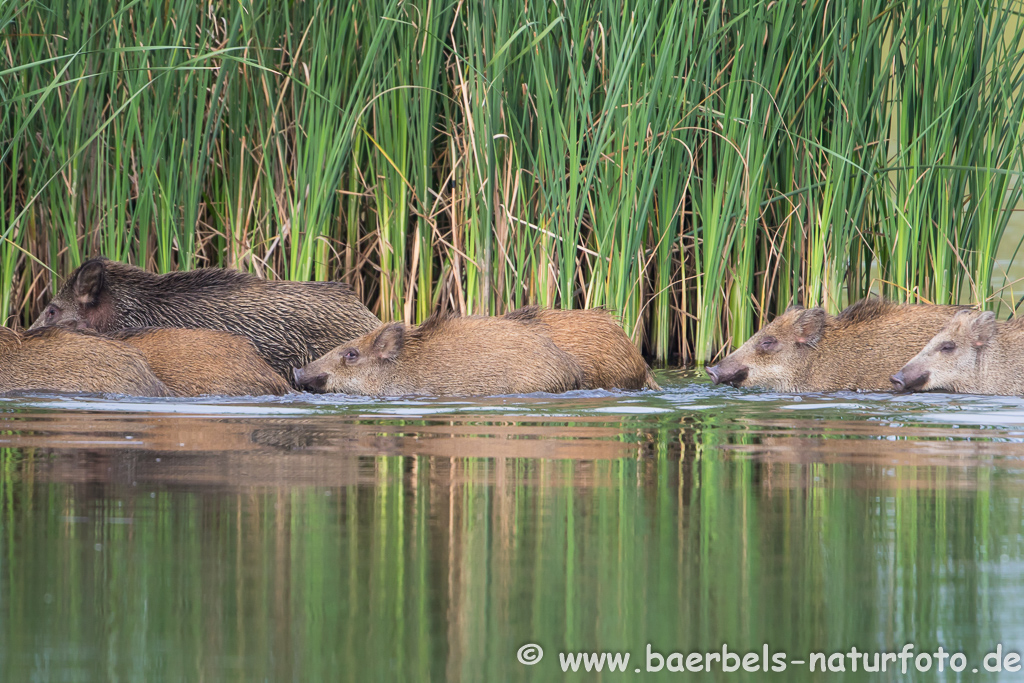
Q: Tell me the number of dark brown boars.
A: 1